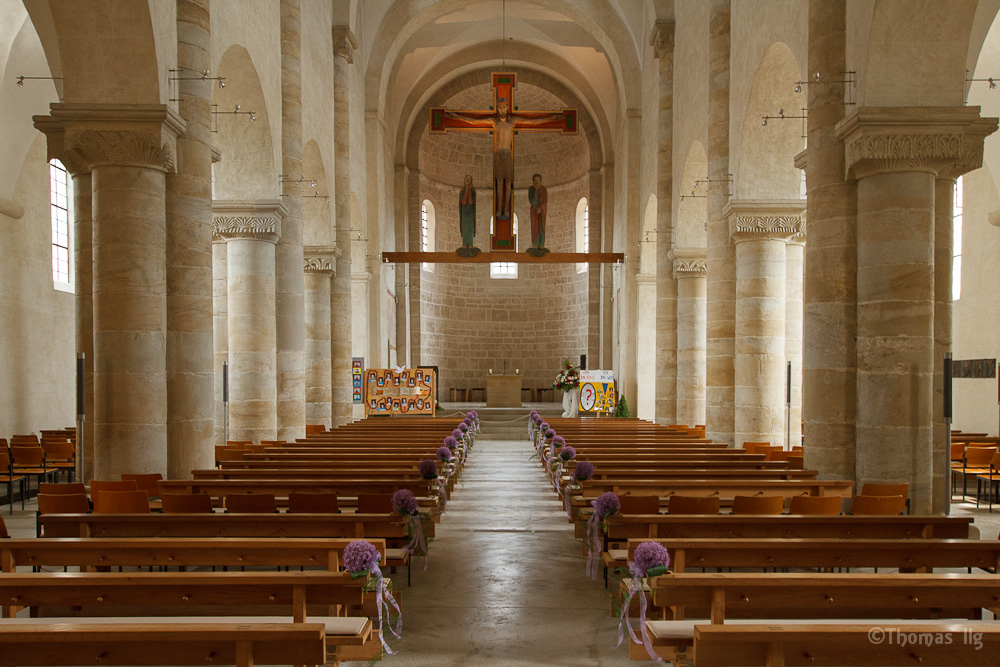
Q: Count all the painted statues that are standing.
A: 2